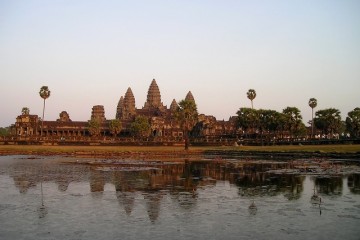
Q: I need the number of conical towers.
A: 5